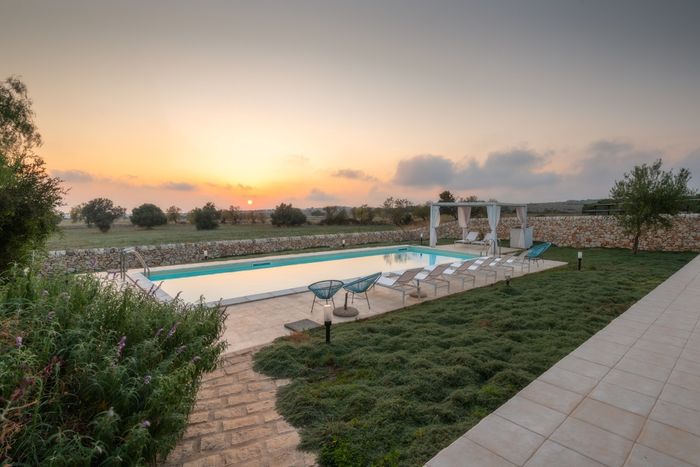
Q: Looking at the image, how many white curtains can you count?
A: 4